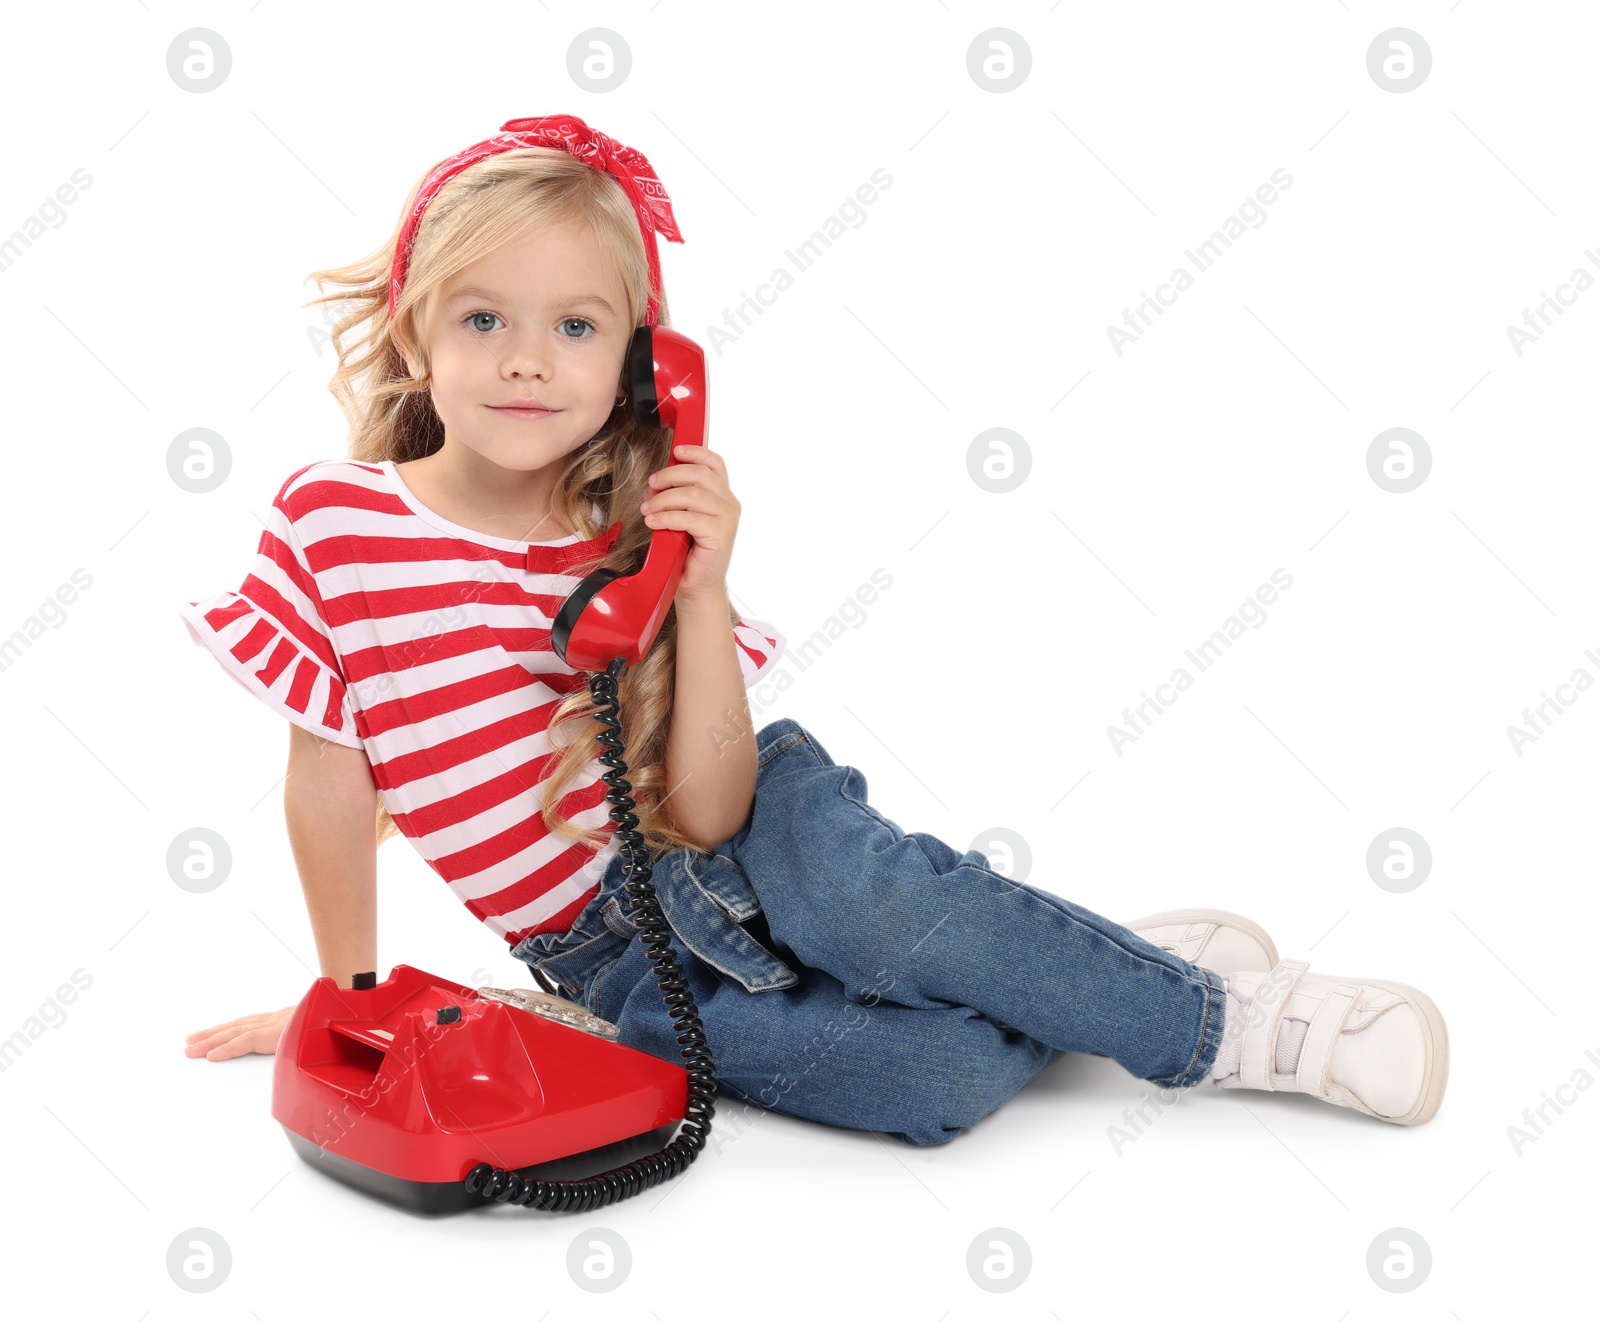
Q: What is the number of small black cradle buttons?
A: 2